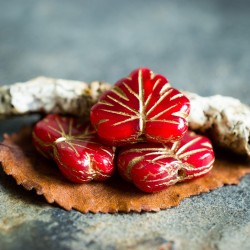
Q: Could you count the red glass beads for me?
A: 3